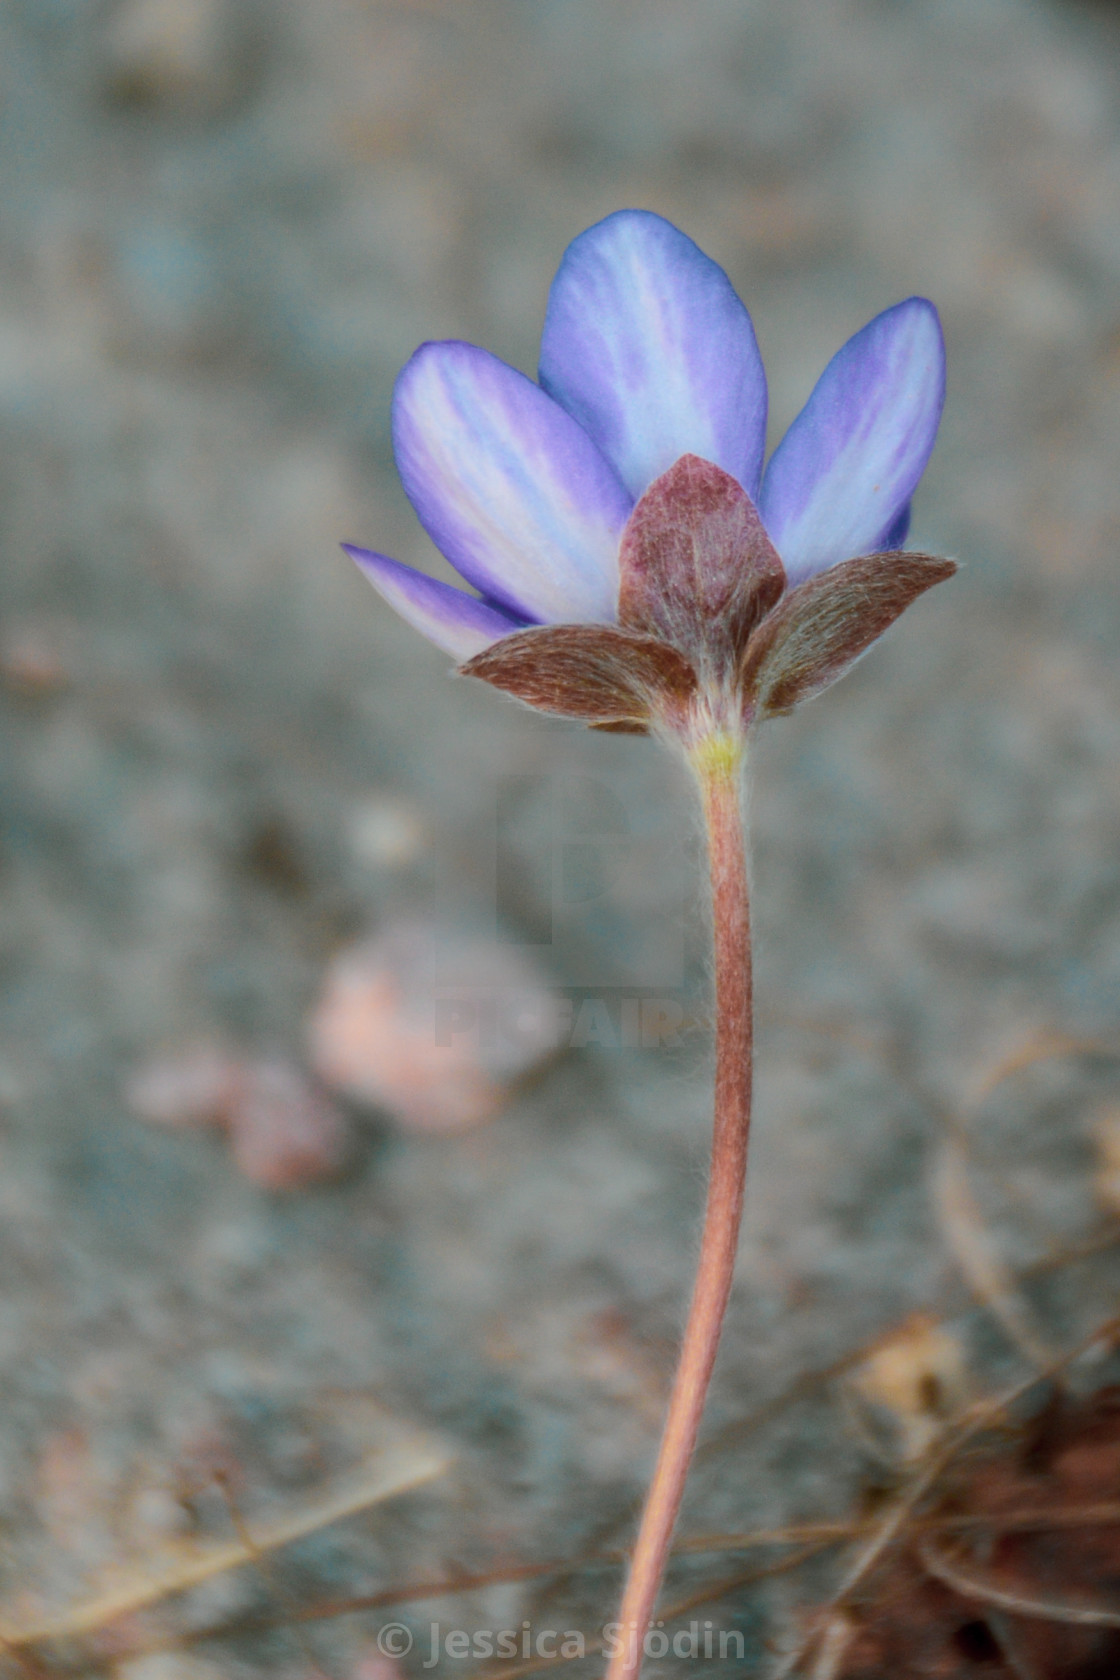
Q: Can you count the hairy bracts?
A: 3